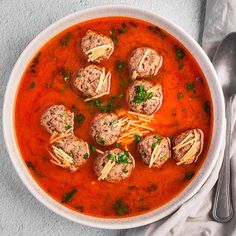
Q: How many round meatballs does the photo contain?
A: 10